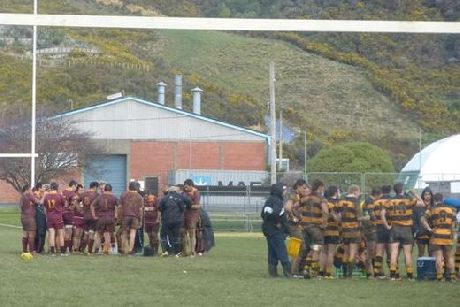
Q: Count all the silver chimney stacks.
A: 3